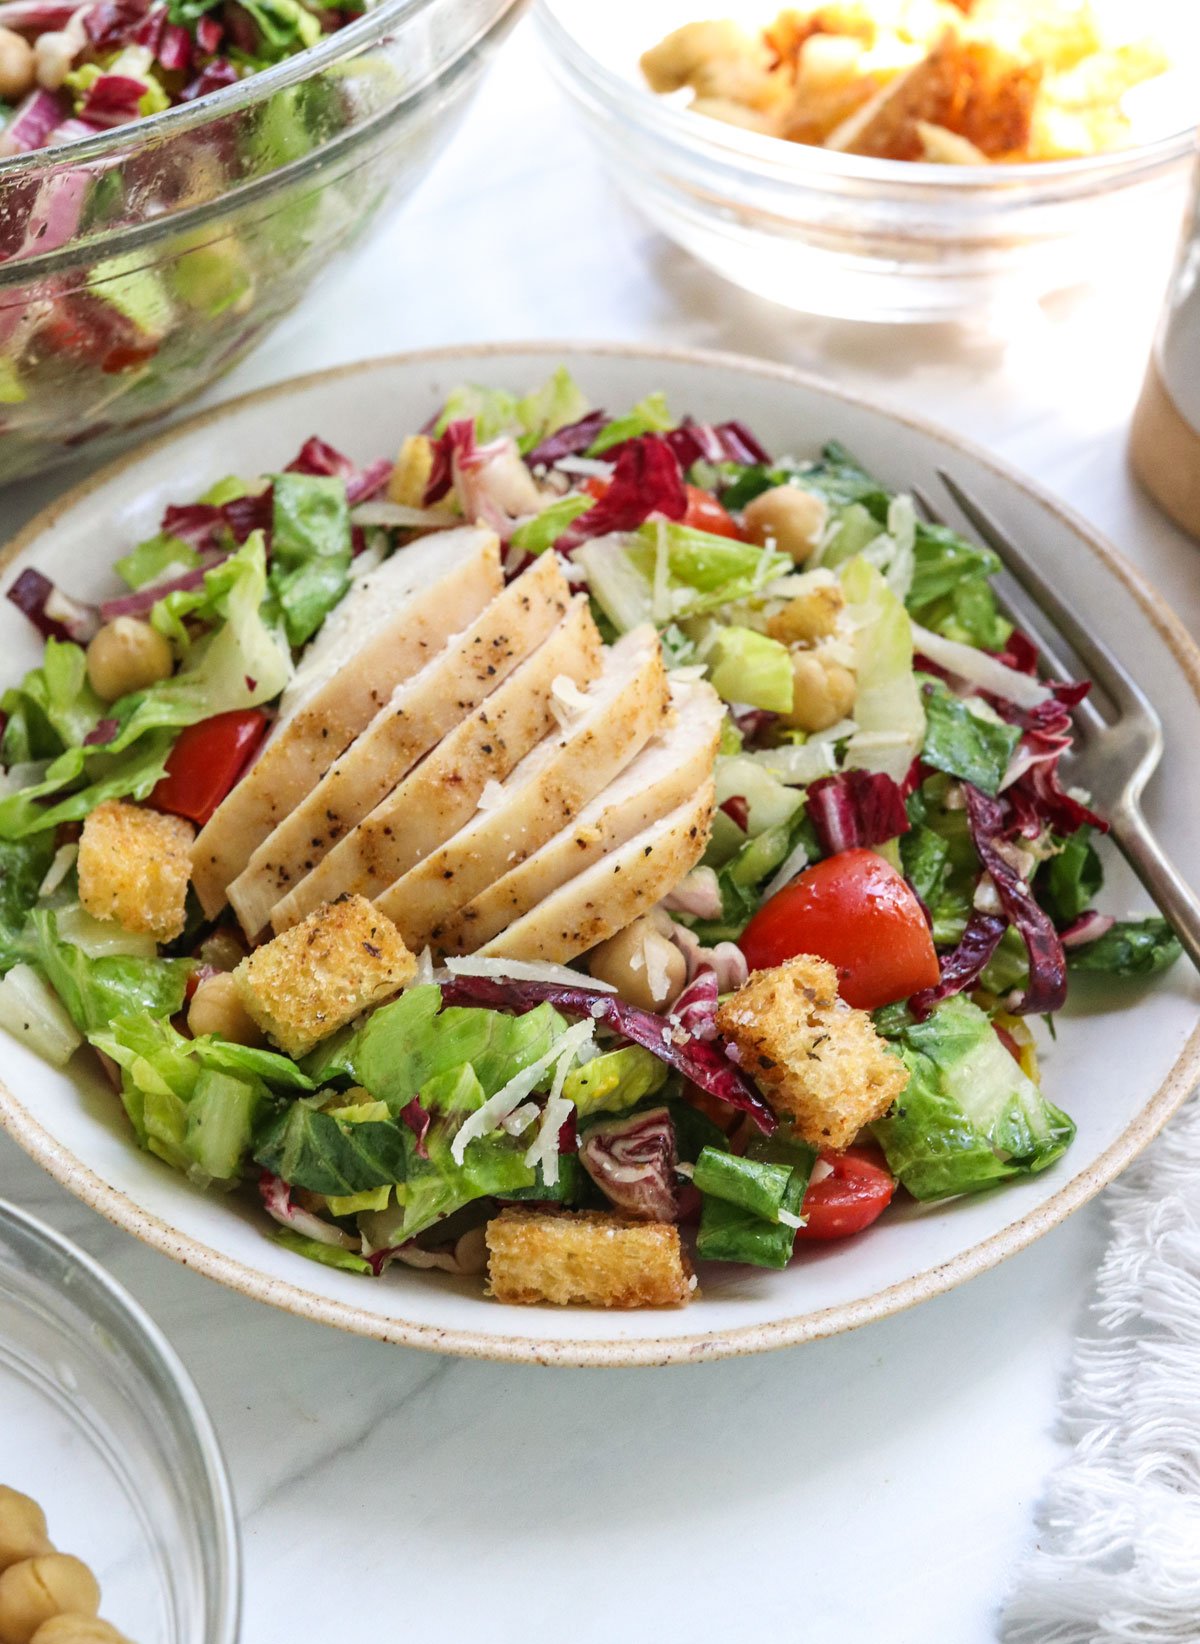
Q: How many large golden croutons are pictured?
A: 4